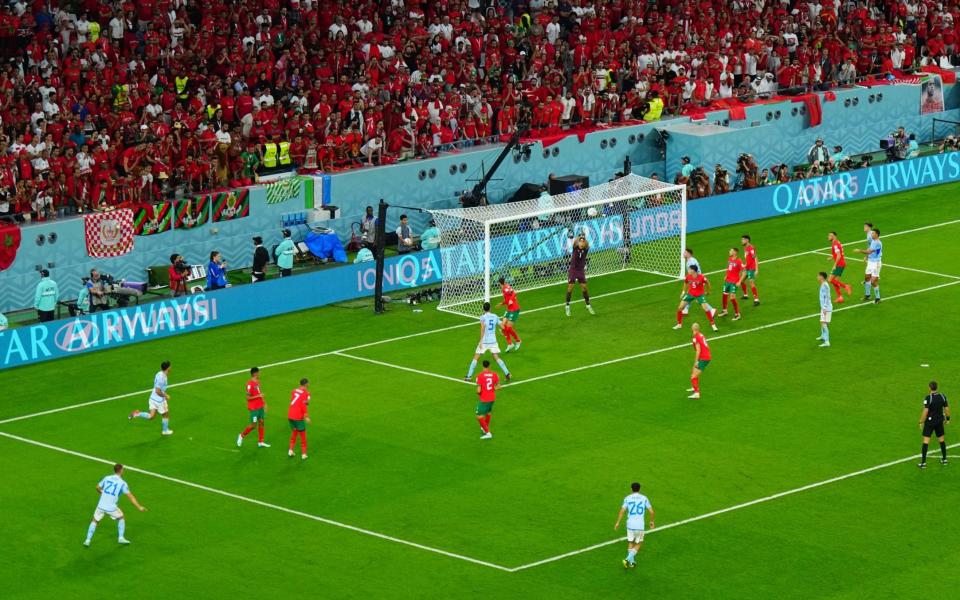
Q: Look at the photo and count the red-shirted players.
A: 9